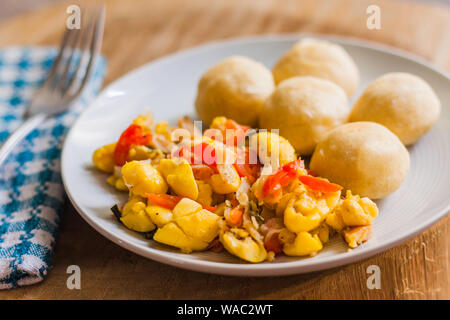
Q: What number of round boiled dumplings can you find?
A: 5